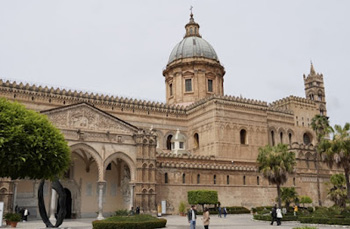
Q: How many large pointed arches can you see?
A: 2